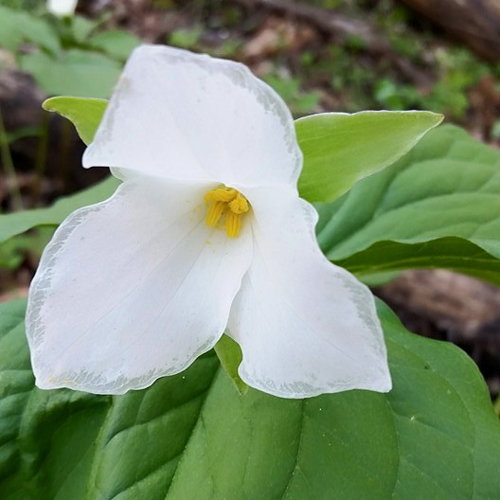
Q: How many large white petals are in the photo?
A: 3